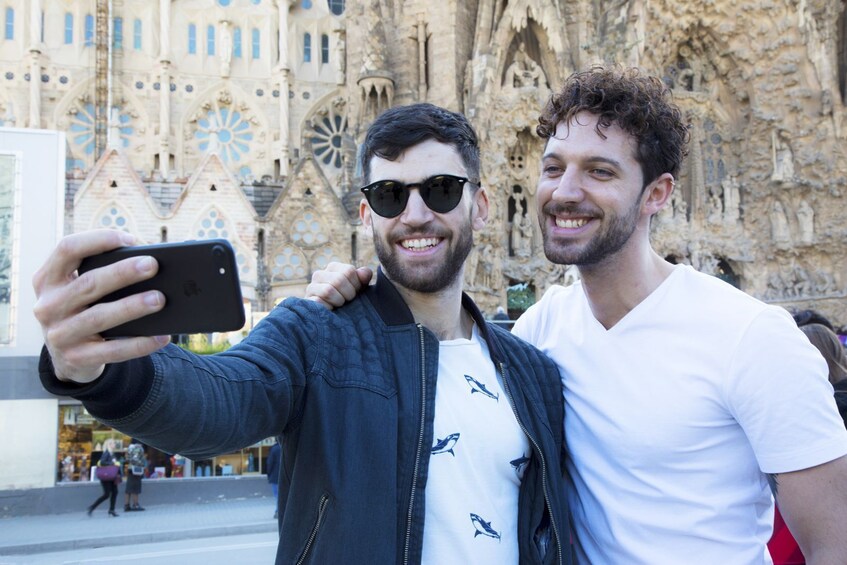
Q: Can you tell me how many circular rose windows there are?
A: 3